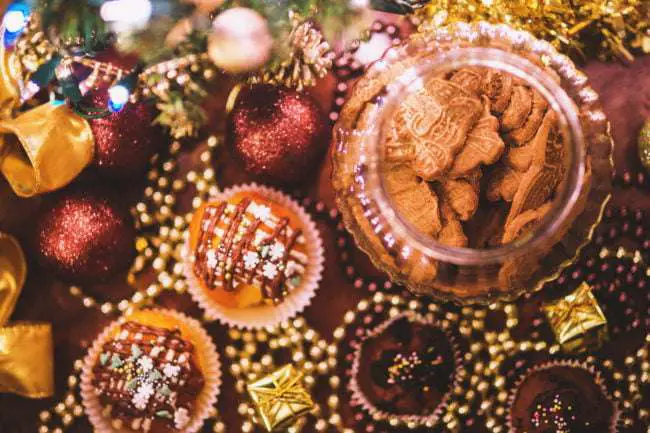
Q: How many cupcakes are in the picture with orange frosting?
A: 2